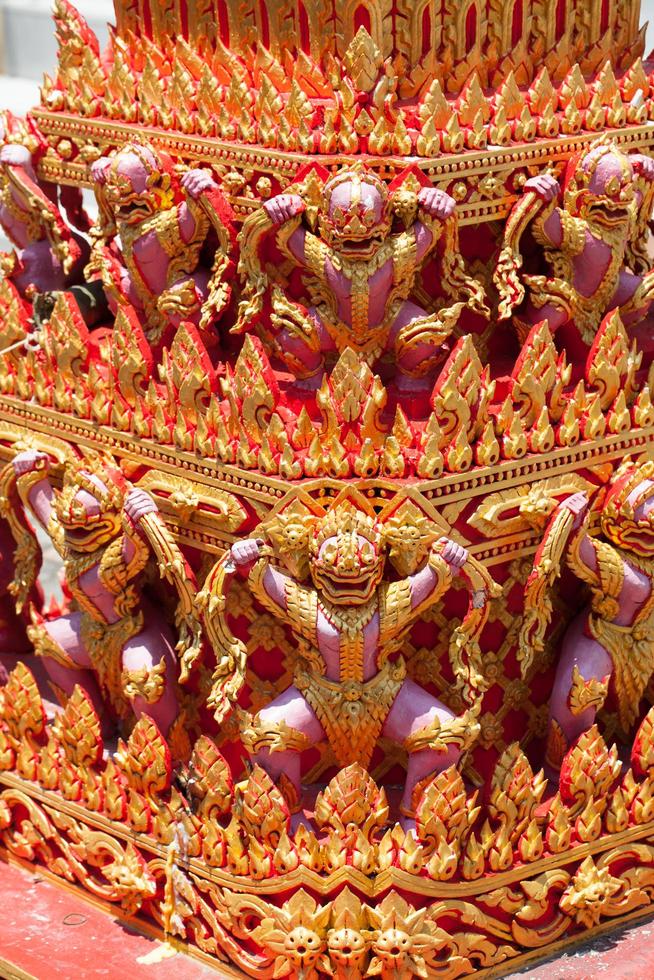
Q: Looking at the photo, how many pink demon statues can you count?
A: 7